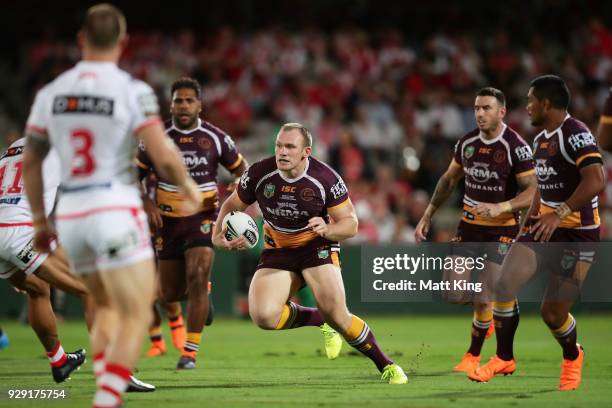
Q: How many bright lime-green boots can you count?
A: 2